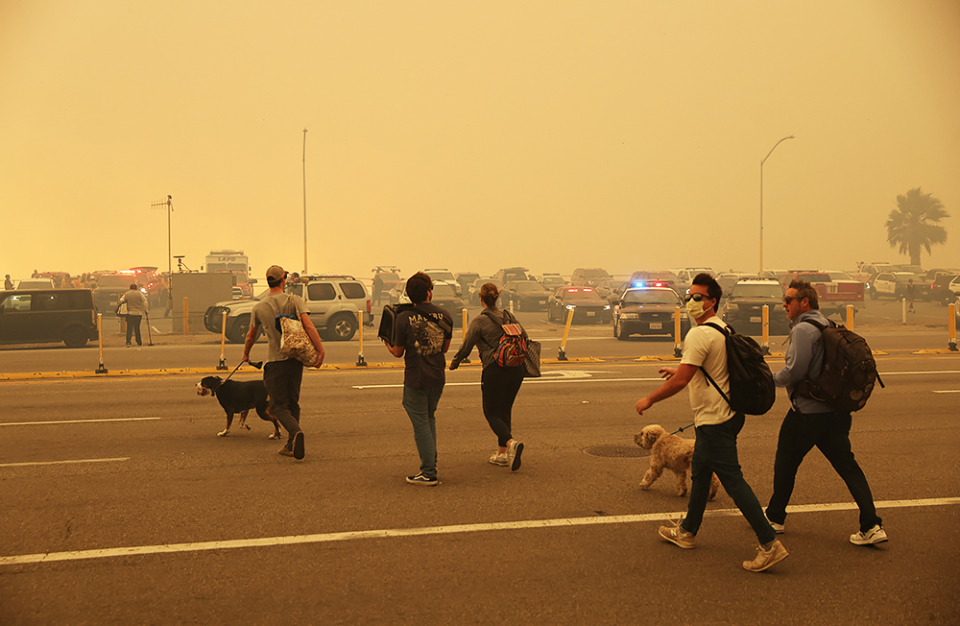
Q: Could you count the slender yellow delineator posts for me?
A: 9